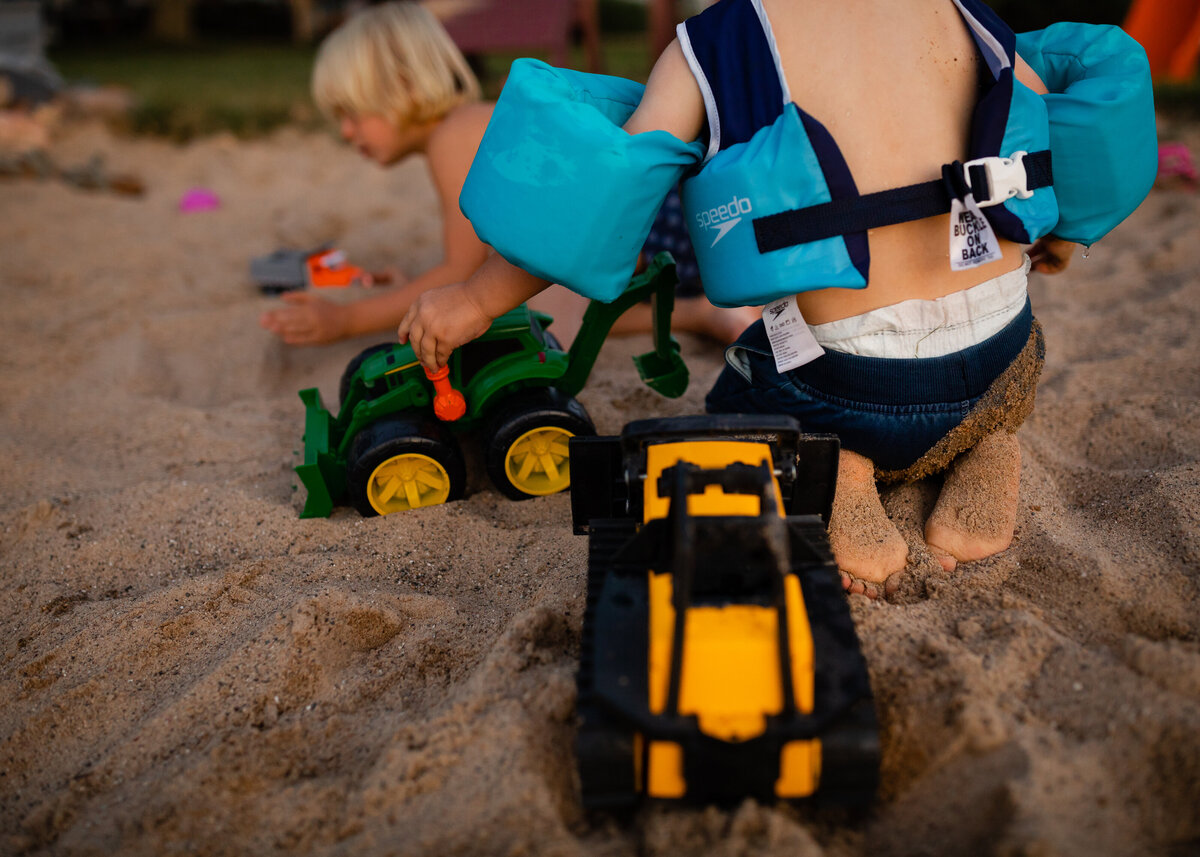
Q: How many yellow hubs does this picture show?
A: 2